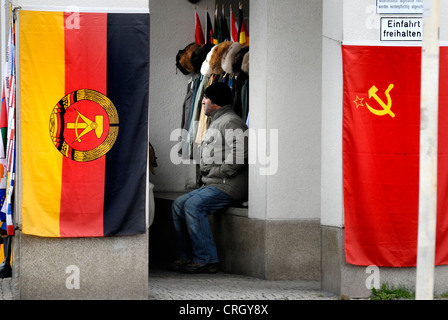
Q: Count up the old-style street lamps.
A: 0